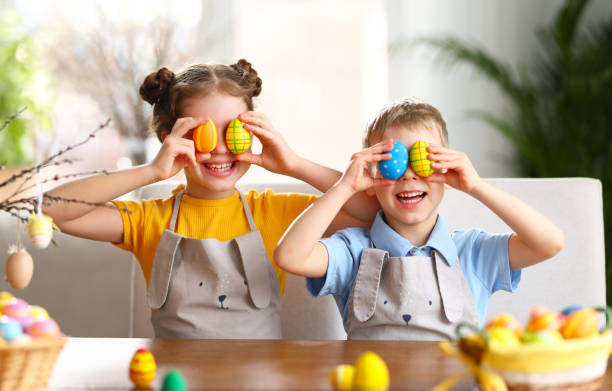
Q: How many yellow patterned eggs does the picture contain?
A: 2